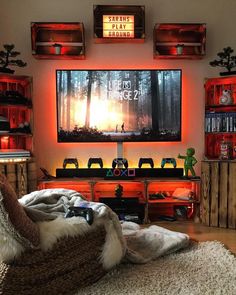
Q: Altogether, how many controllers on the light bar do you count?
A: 5